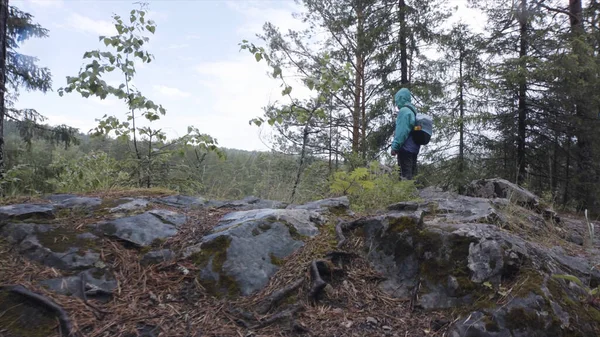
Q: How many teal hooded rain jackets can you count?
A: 1